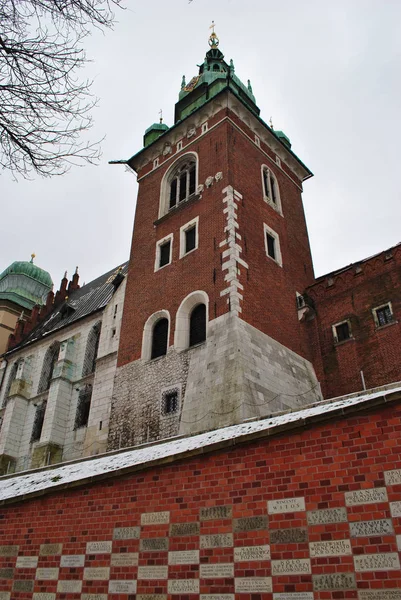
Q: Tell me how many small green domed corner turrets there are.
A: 2